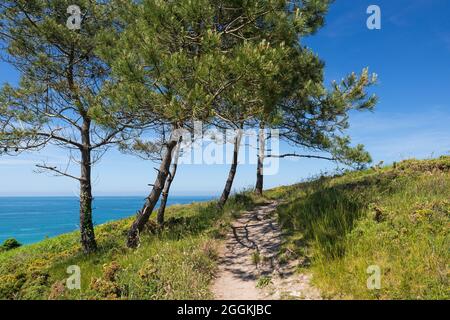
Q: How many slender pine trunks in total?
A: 5